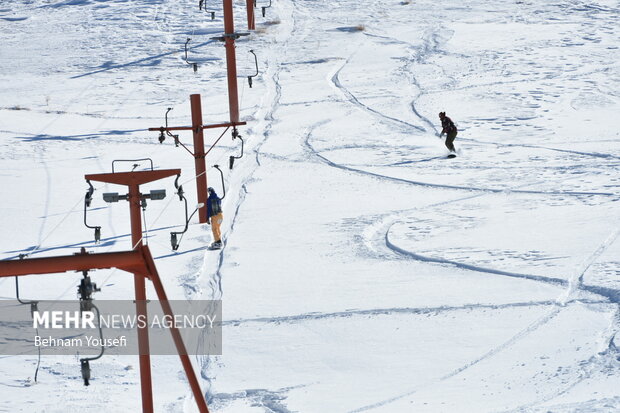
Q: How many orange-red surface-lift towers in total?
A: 5